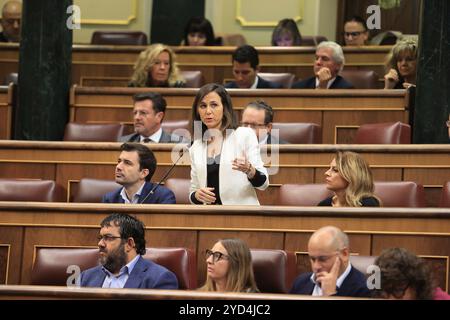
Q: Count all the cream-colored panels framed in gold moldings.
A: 2